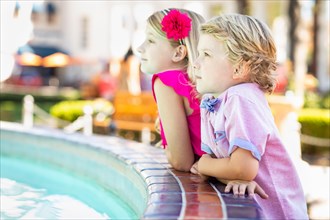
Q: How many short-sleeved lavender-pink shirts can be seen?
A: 1